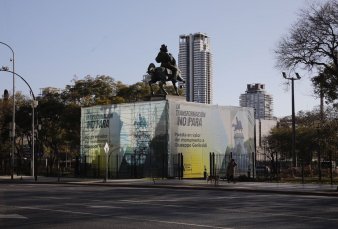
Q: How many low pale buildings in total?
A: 1